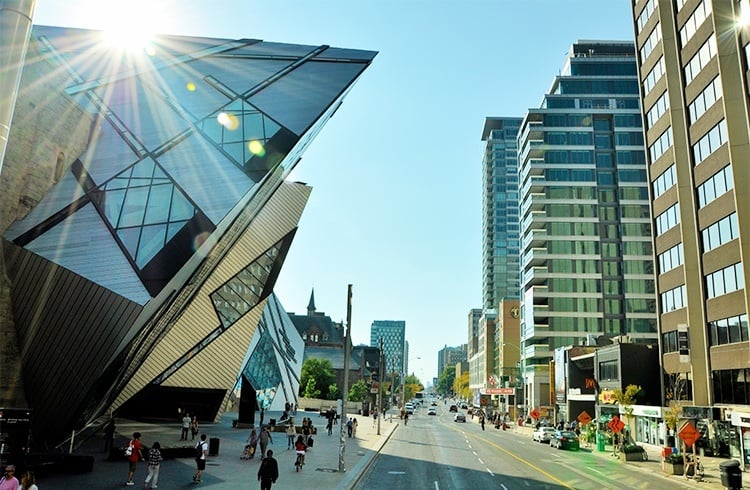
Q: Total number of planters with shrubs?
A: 2